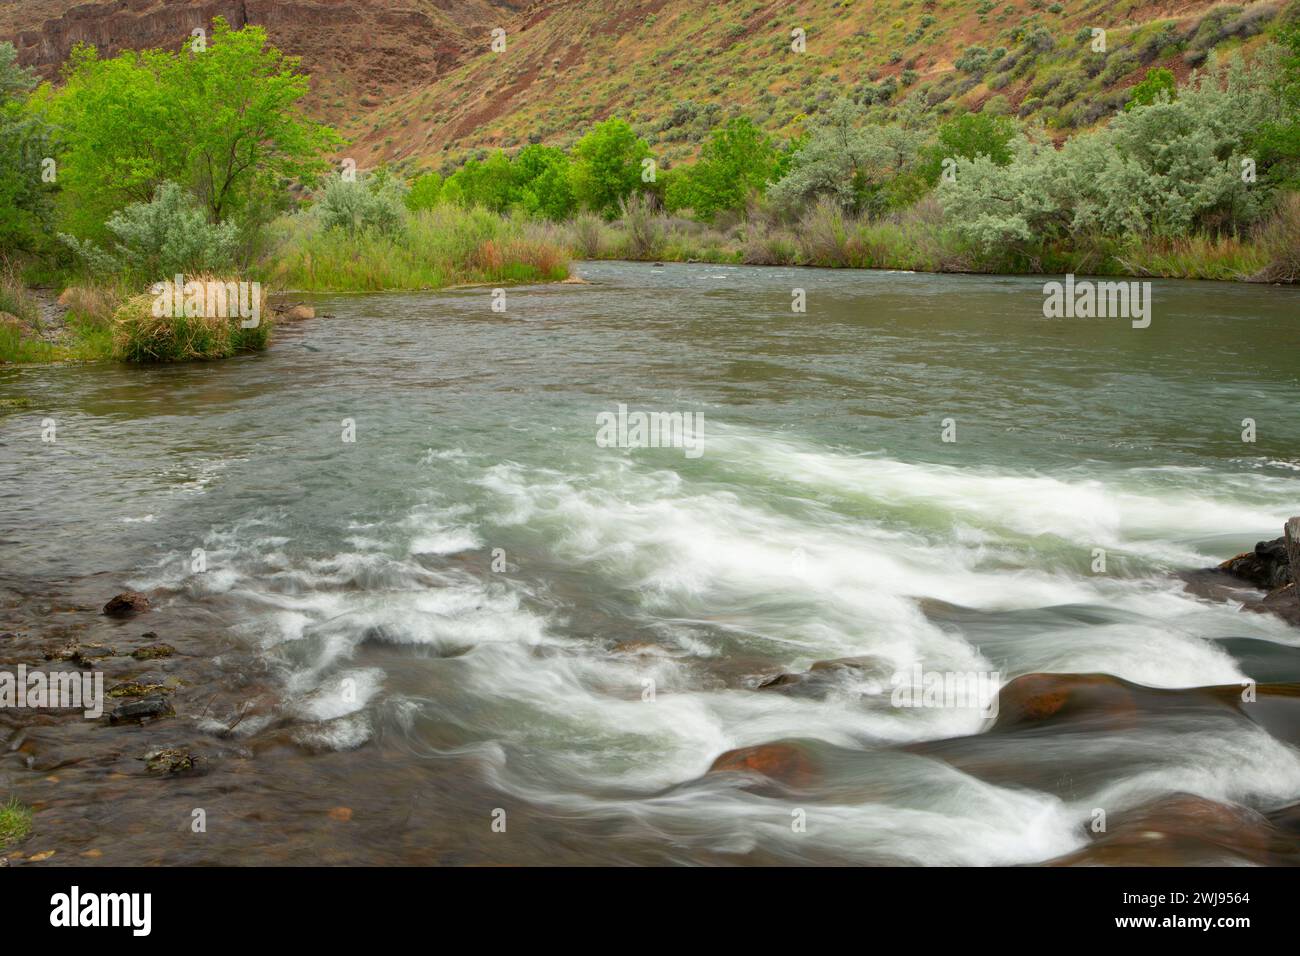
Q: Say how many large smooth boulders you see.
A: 3